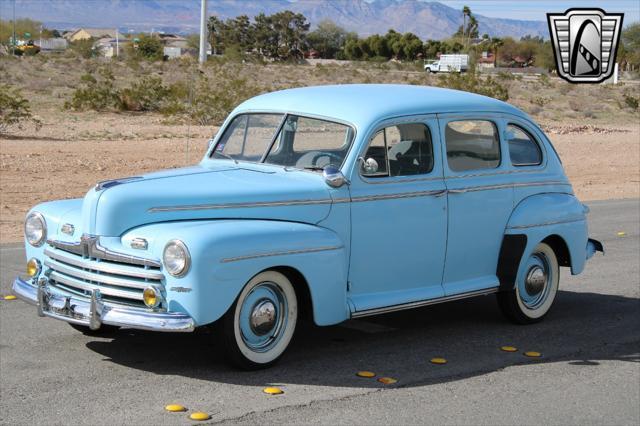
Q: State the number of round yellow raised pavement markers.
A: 10